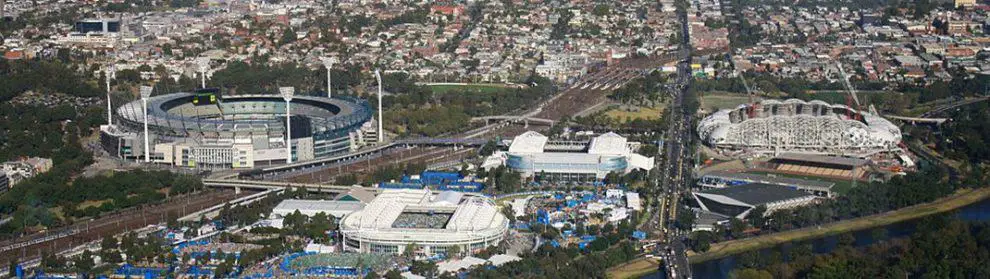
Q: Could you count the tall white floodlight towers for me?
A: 6